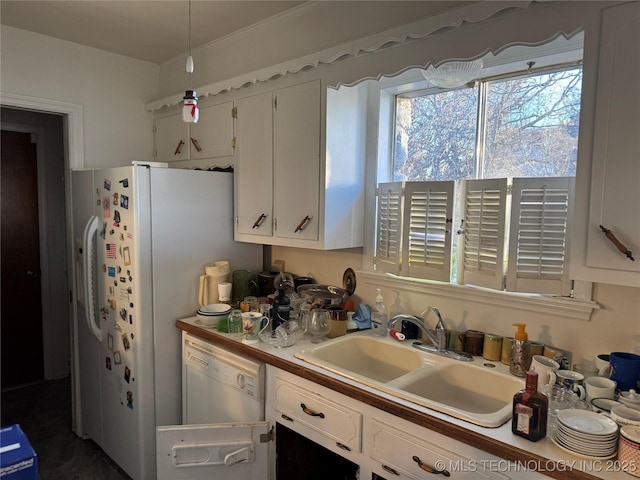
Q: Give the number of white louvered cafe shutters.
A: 4